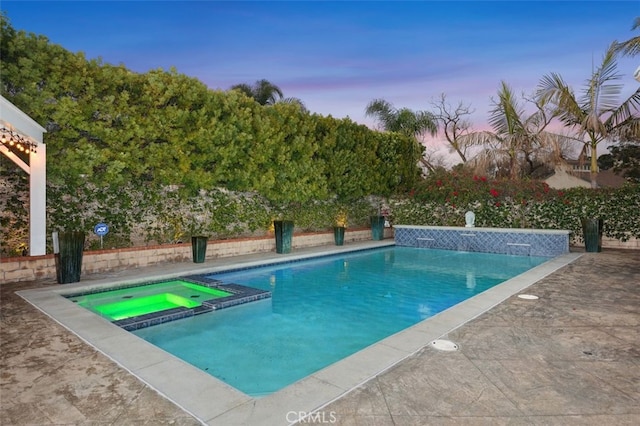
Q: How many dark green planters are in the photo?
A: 6